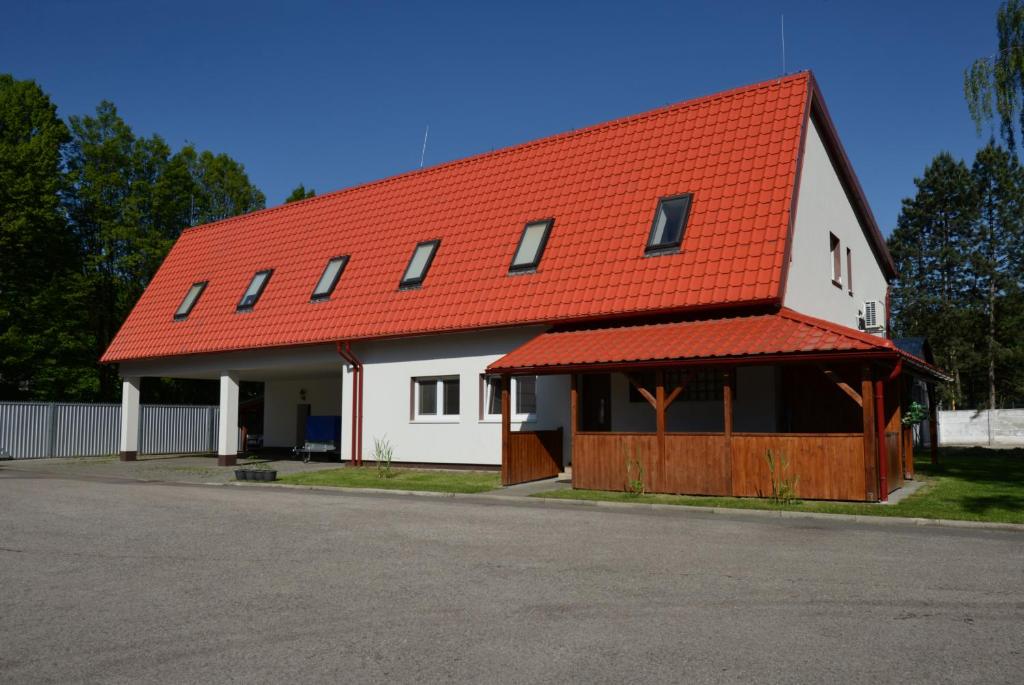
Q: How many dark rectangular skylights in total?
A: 6